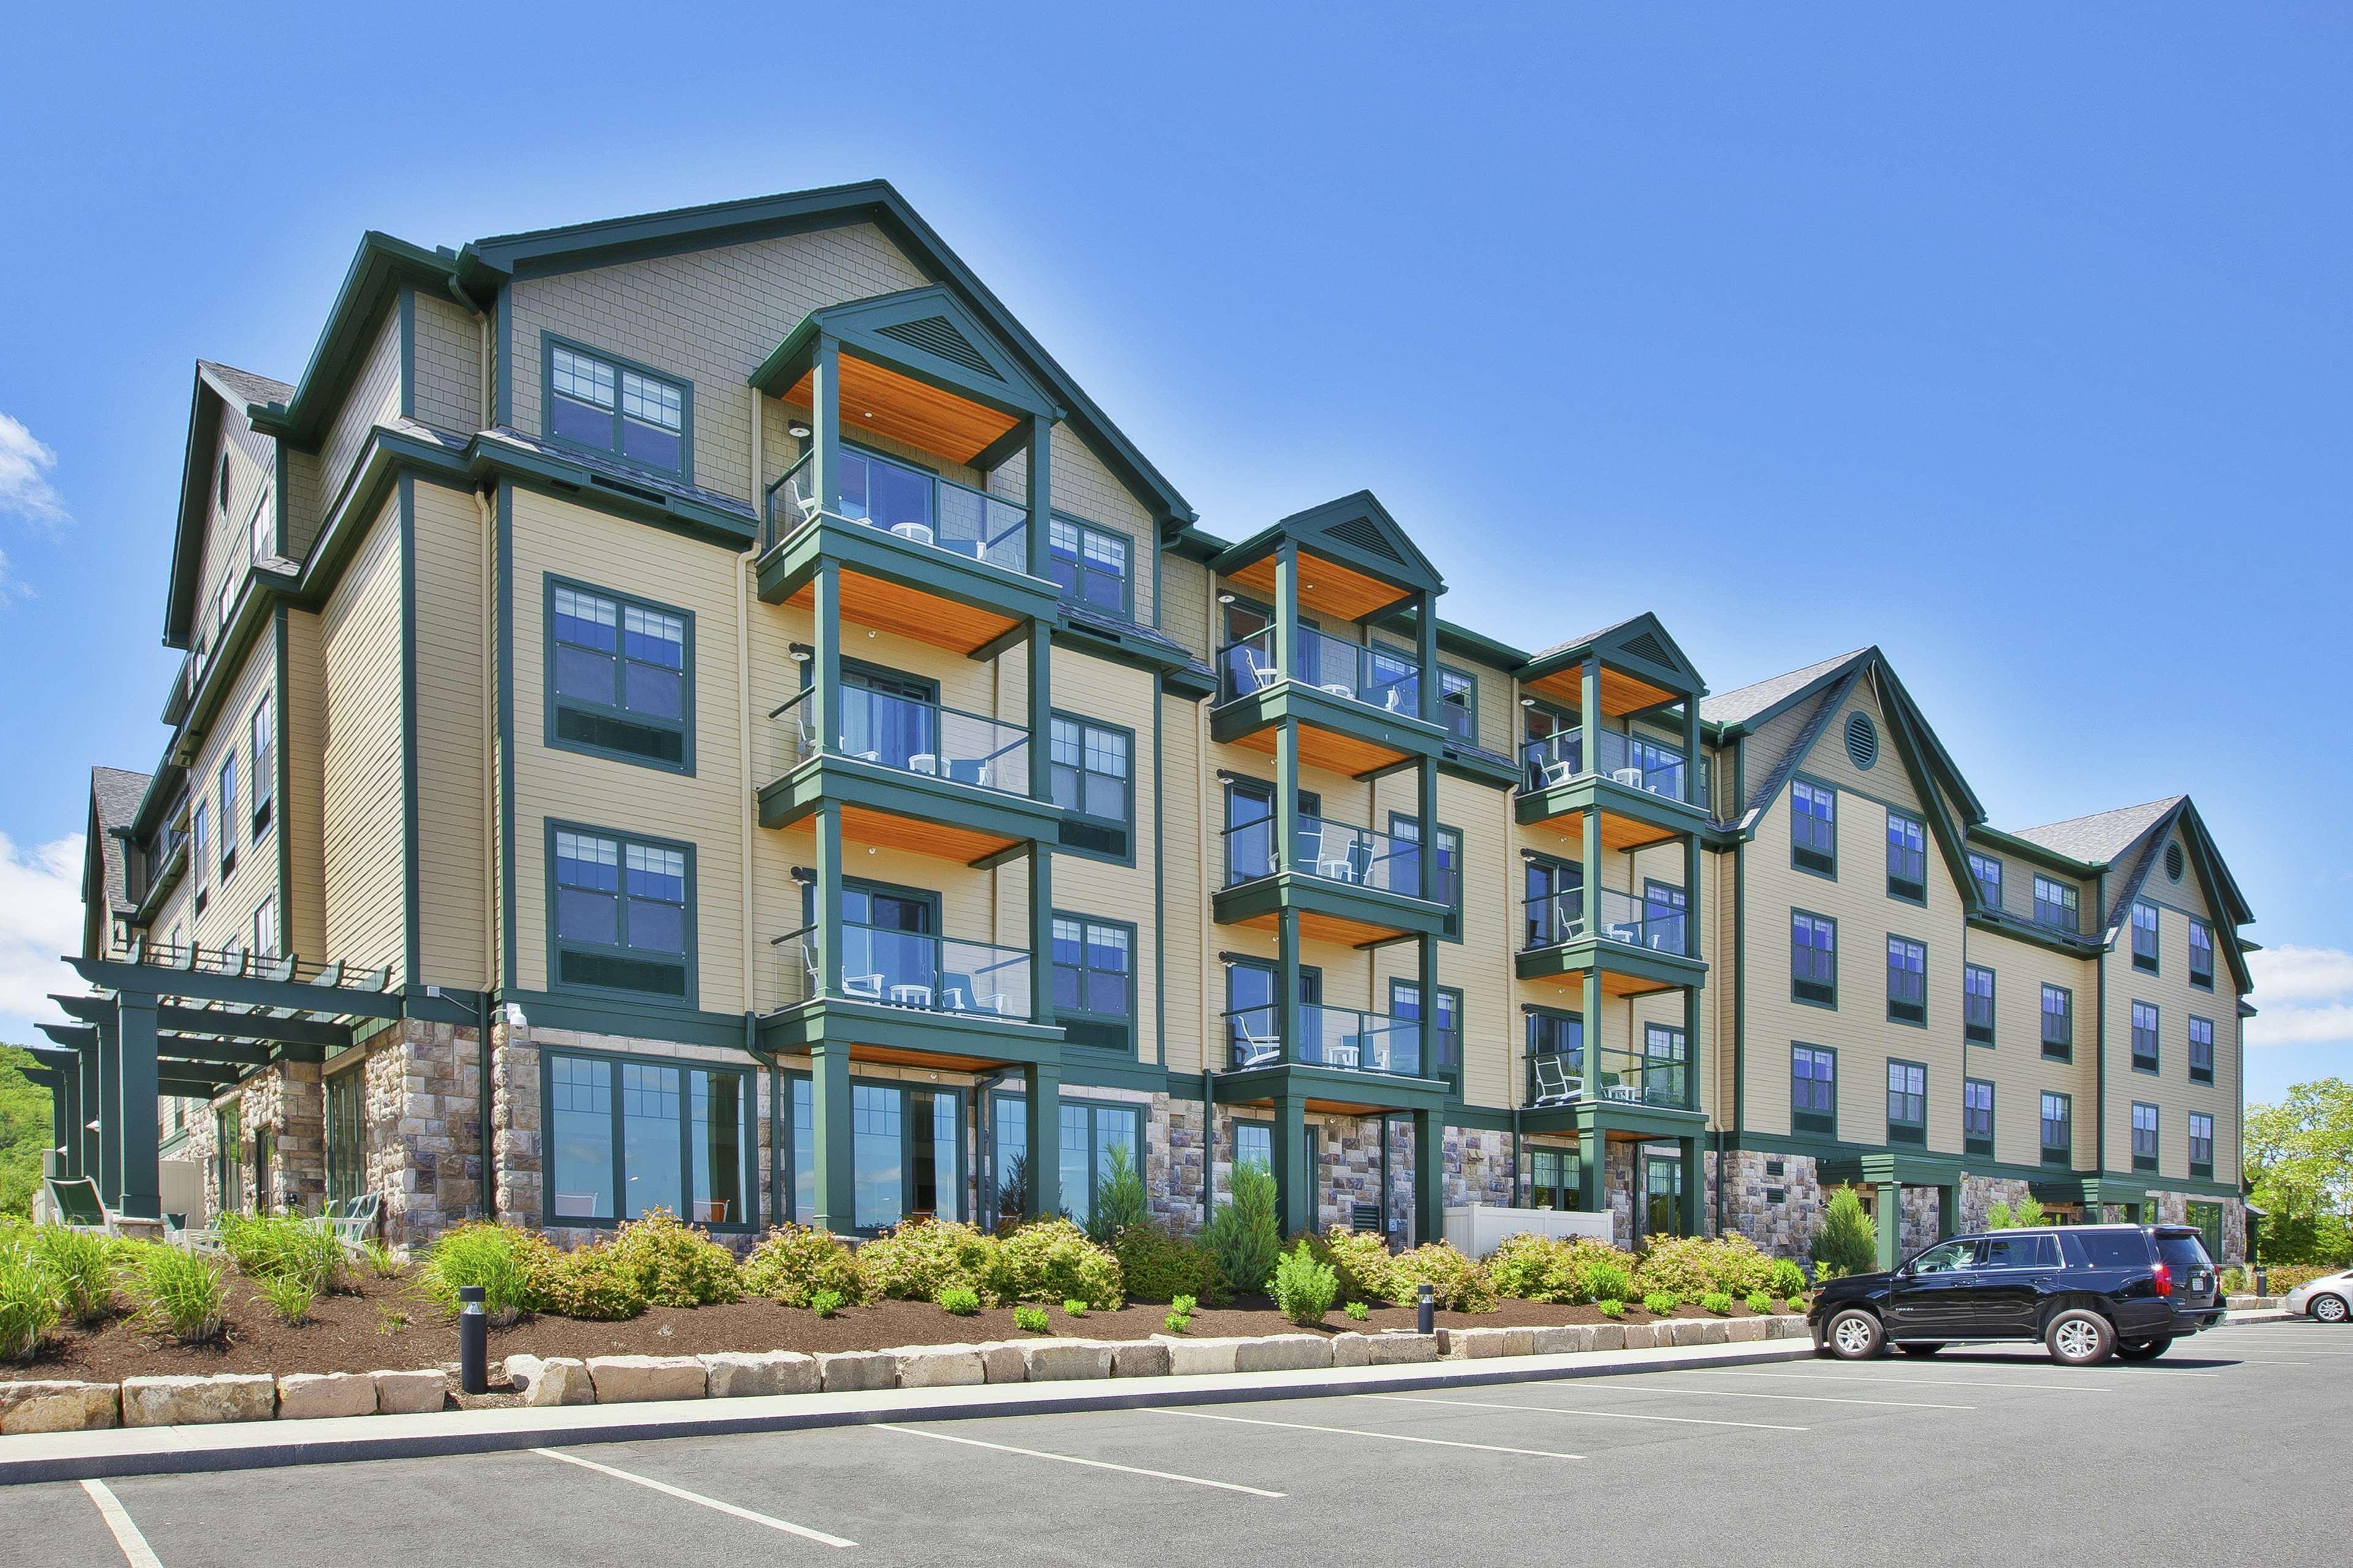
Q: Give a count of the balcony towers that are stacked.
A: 3